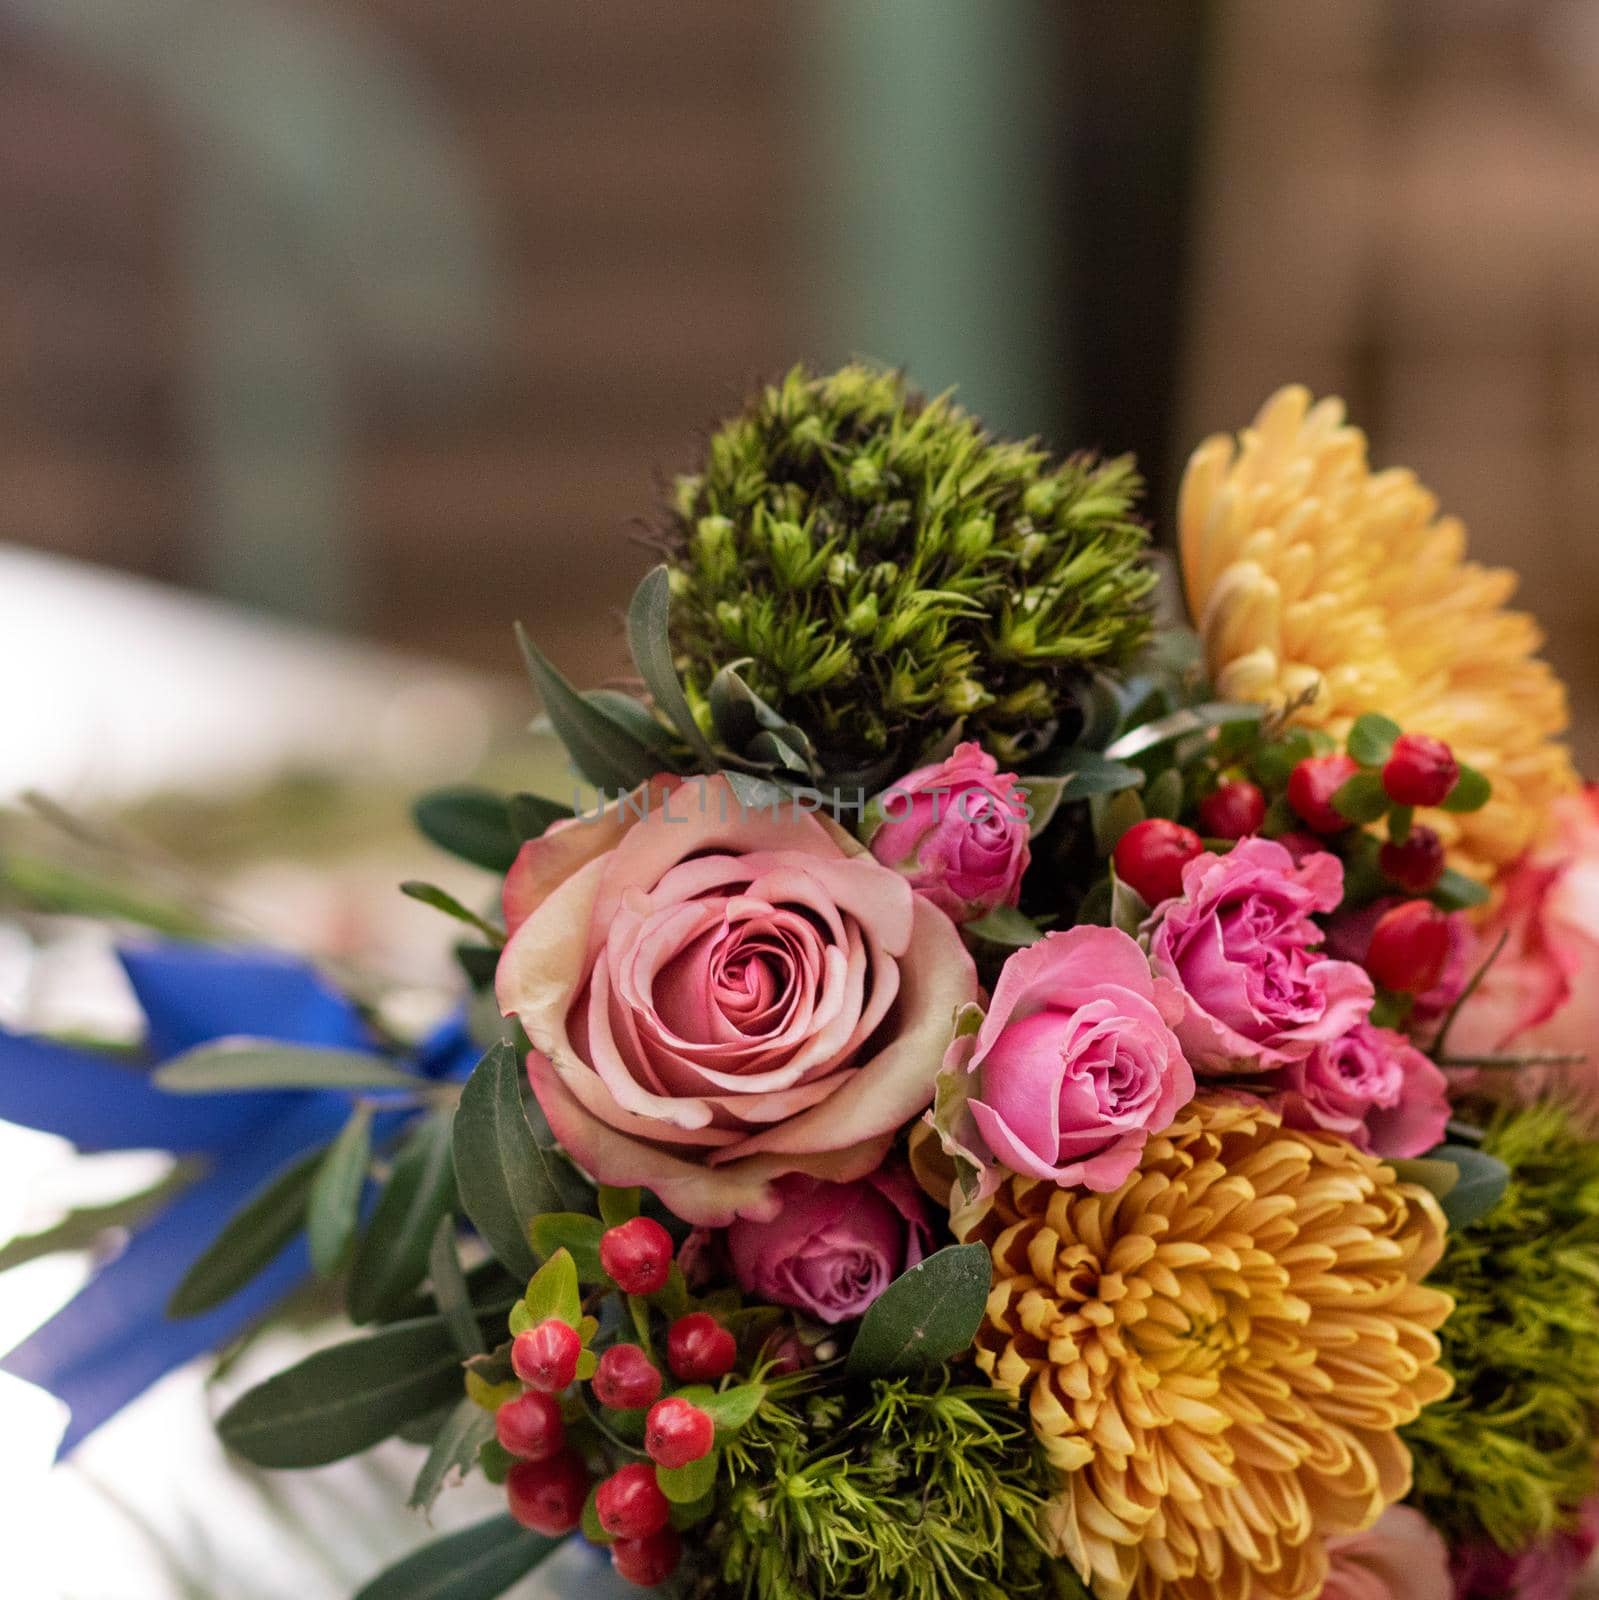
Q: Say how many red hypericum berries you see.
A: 15